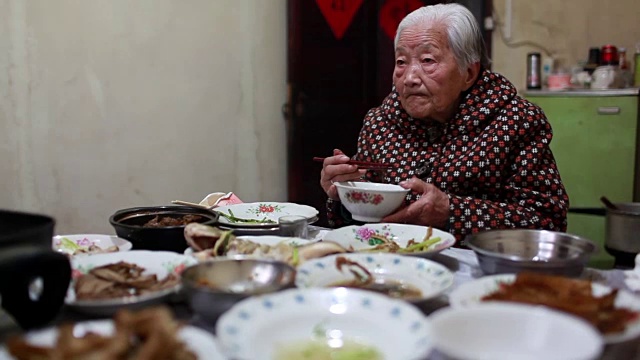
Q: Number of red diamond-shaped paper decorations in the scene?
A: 2